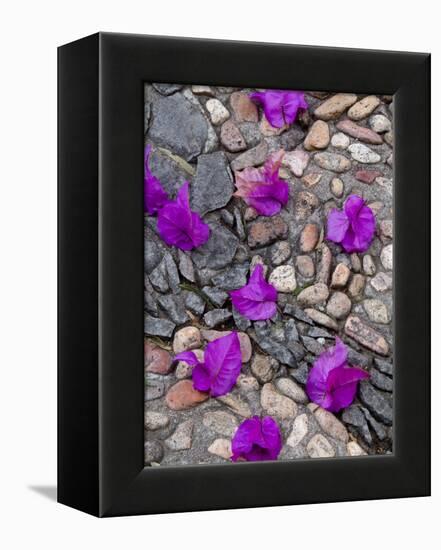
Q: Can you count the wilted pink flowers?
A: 1